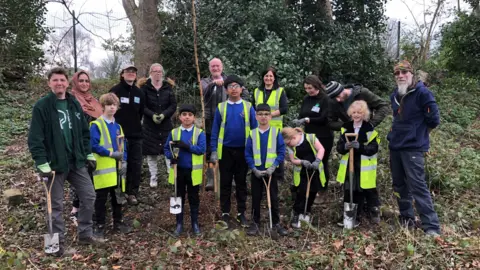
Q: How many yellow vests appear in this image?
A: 7